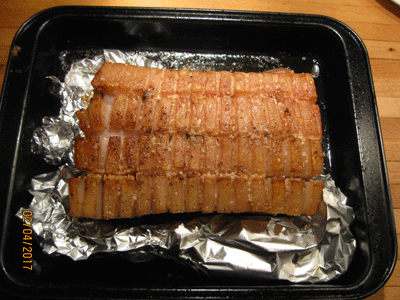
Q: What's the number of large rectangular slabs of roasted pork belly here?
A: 1